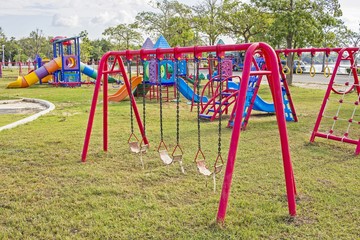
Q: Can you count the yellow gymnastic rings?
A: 4